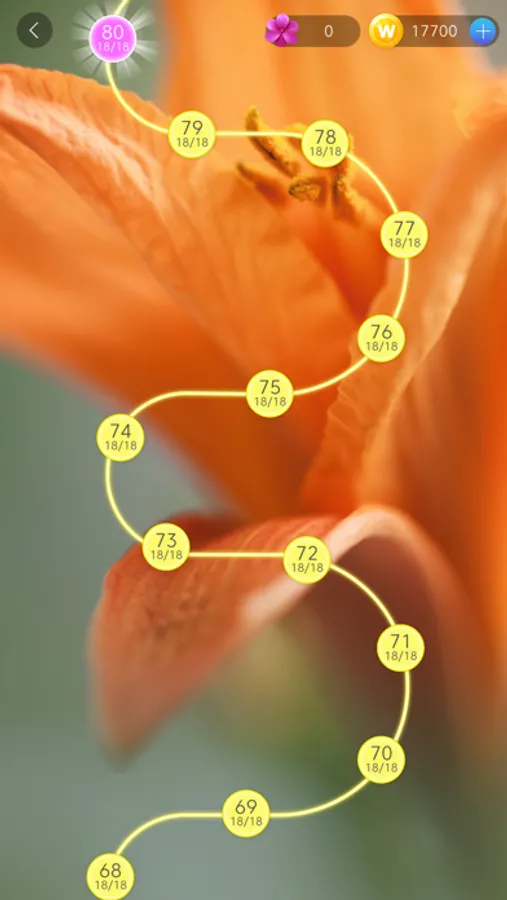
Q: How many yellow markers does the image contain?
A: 12